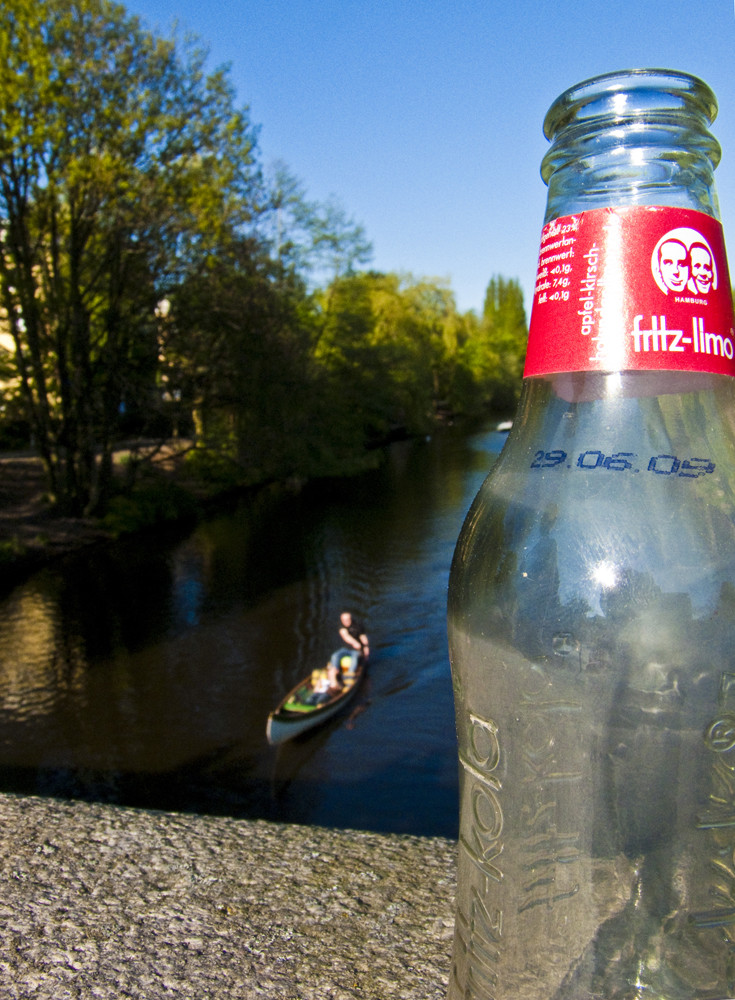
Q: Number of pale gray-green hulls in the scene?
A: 1